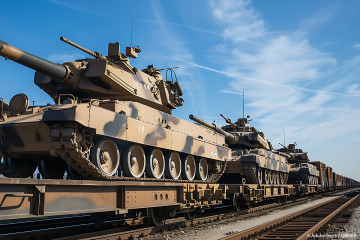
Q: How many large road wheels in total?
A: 6